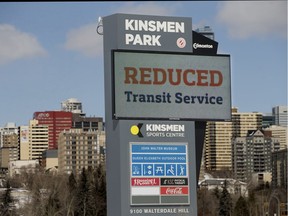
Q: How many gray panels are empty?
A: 2